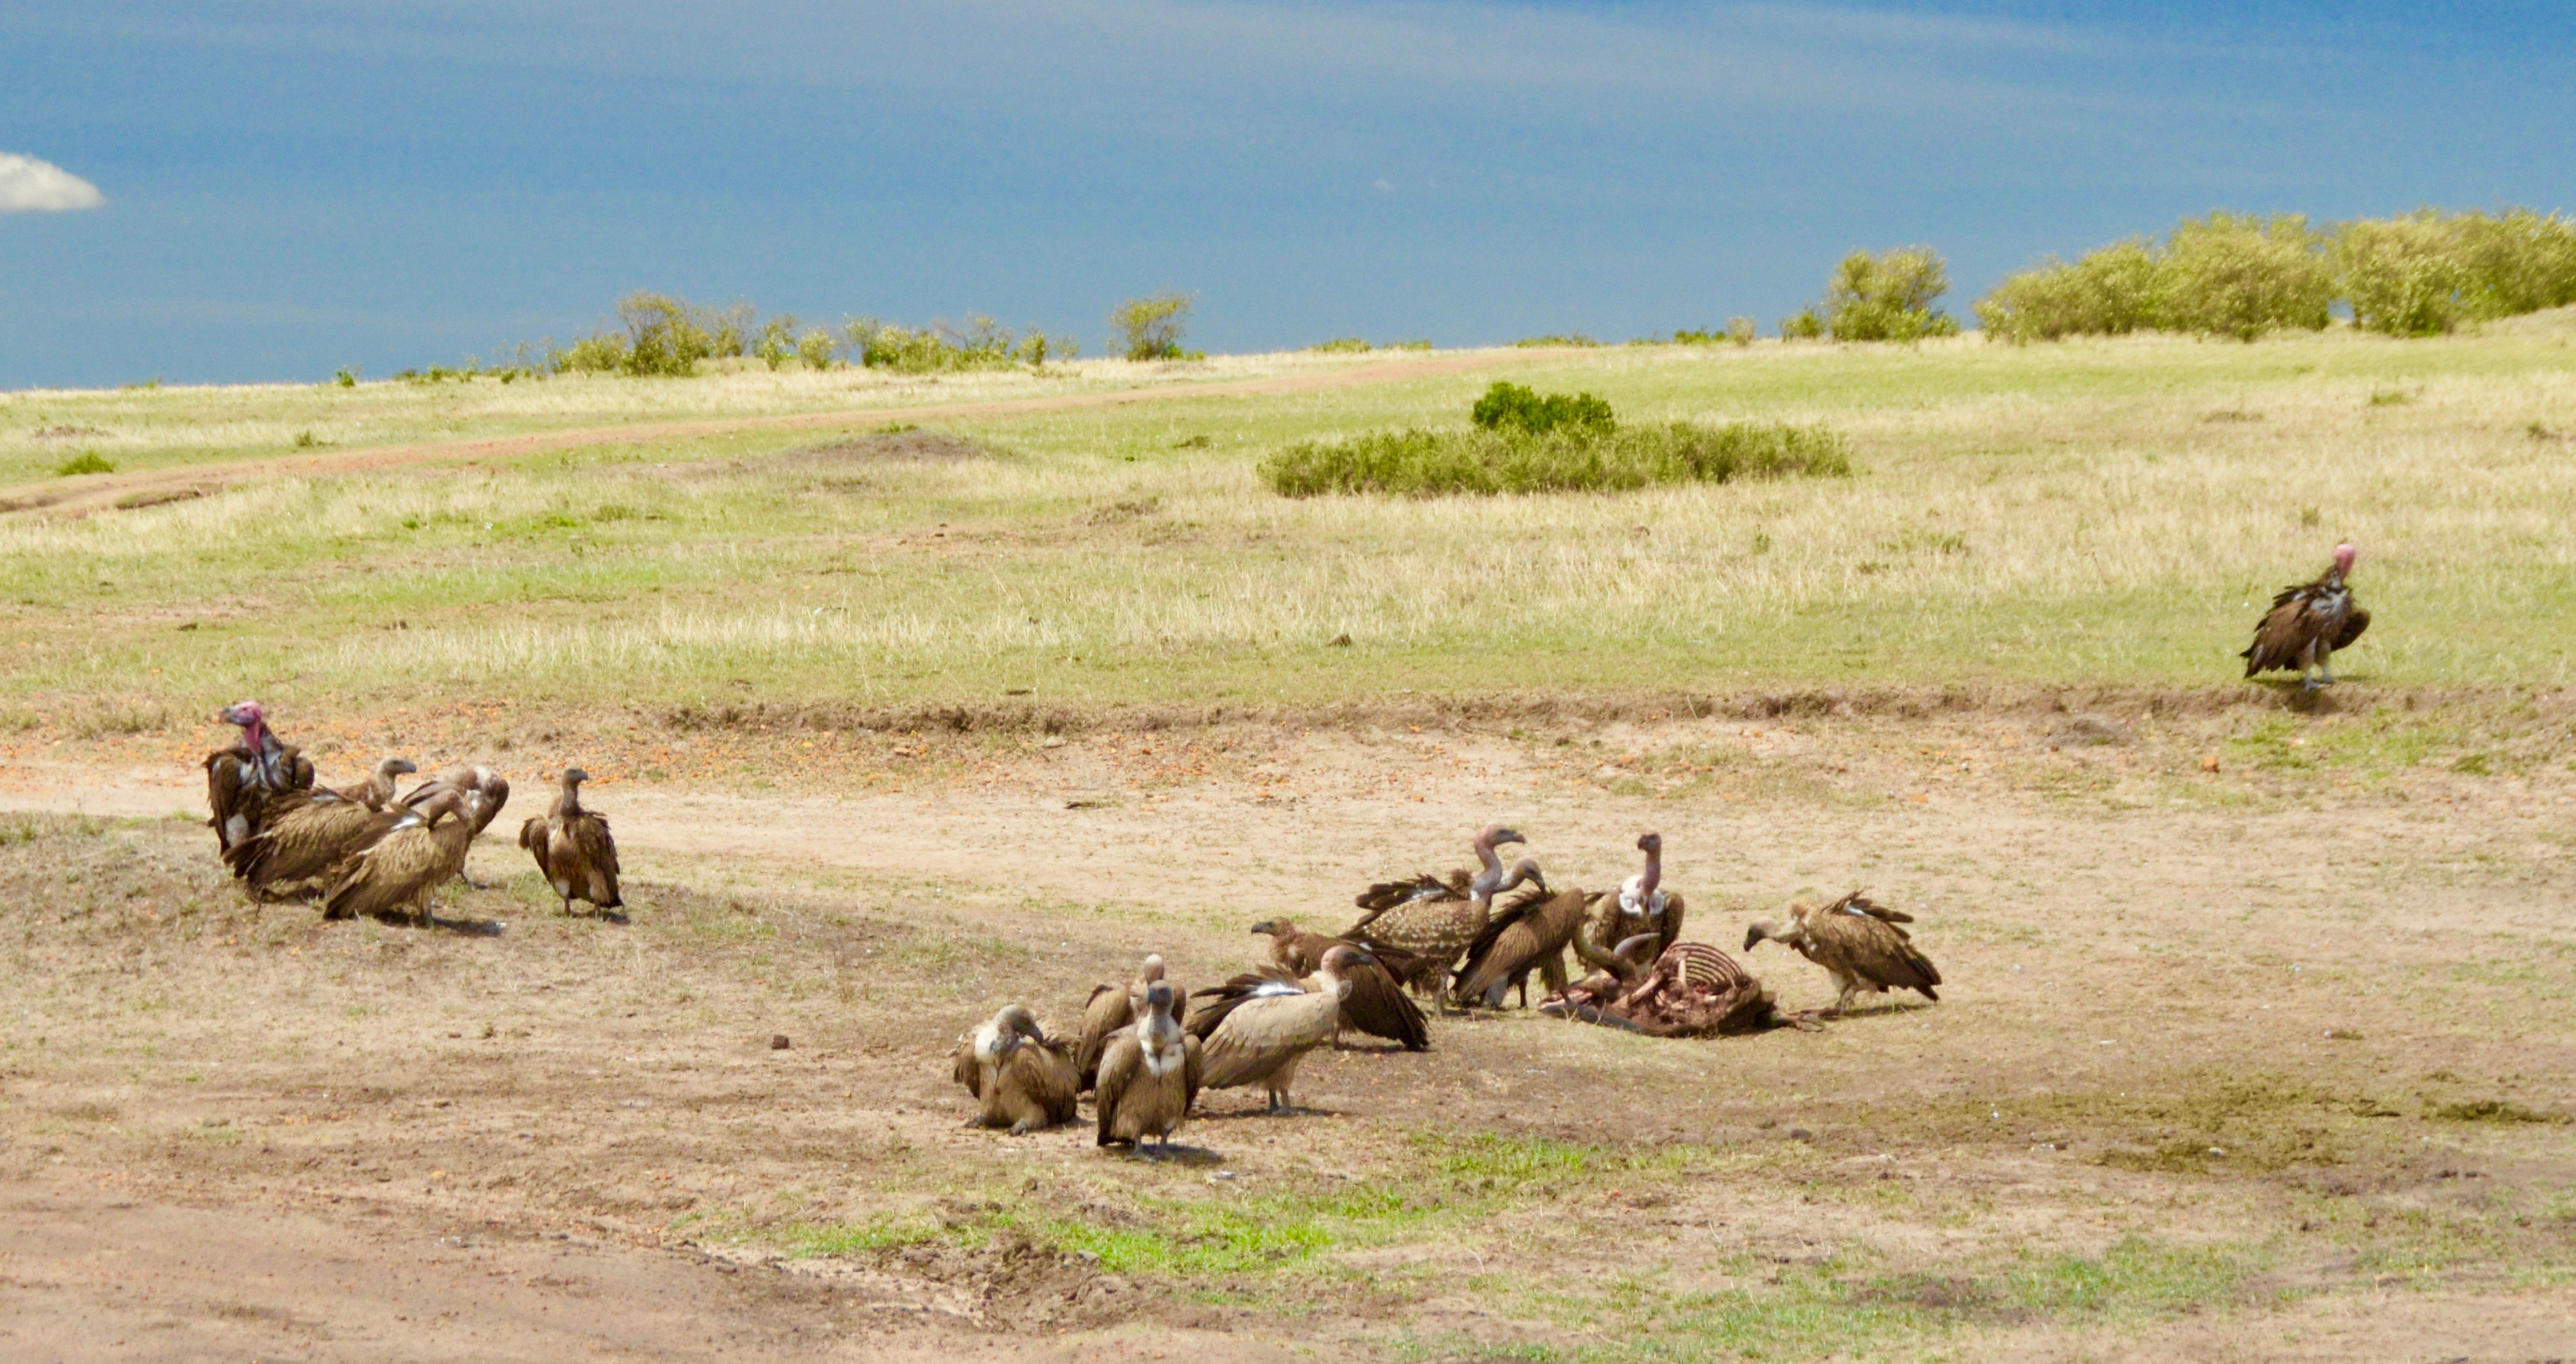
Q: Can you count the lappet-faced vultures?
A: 2